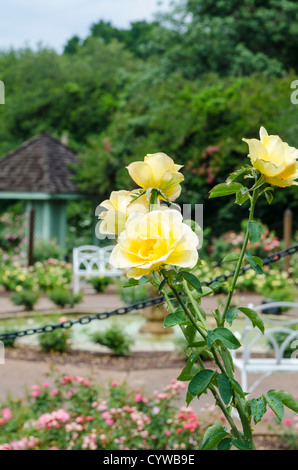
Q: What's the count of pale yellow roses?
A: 4